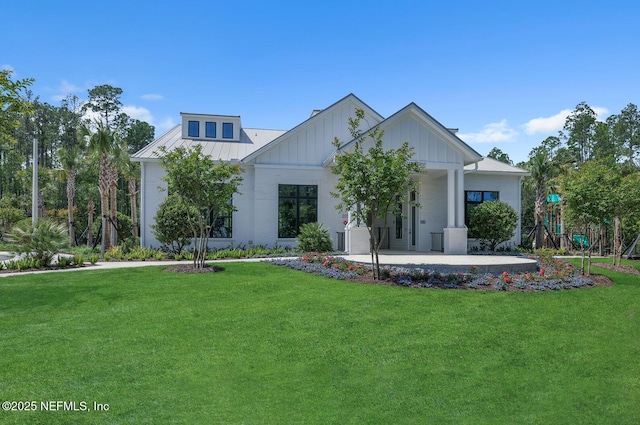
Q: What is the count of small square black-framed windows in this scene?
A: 3